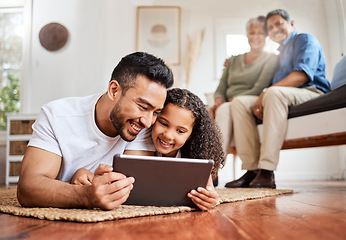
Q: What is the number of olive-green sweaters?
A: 1